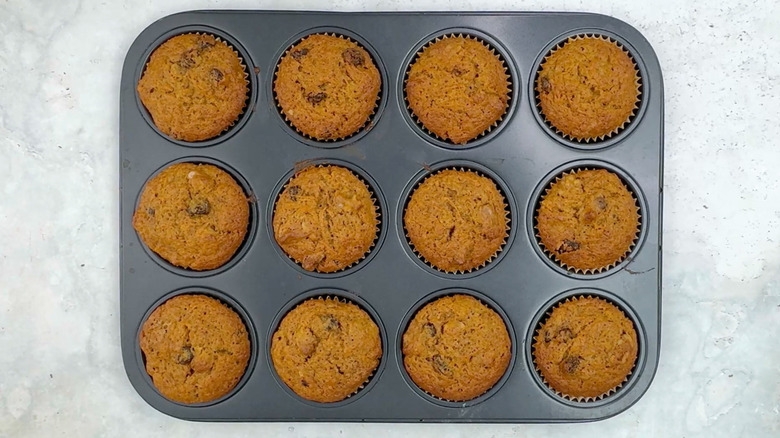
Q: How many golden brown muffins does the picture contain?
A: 12